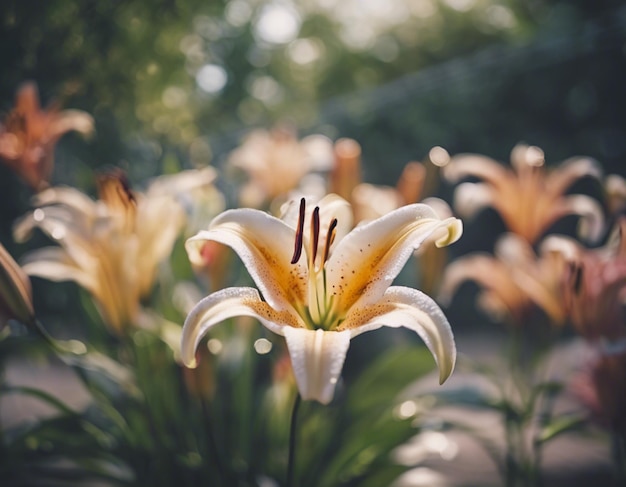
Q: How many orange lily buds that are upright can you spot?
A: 2